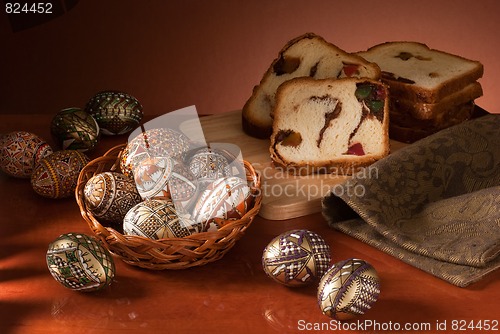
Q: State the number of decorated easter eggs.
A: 13